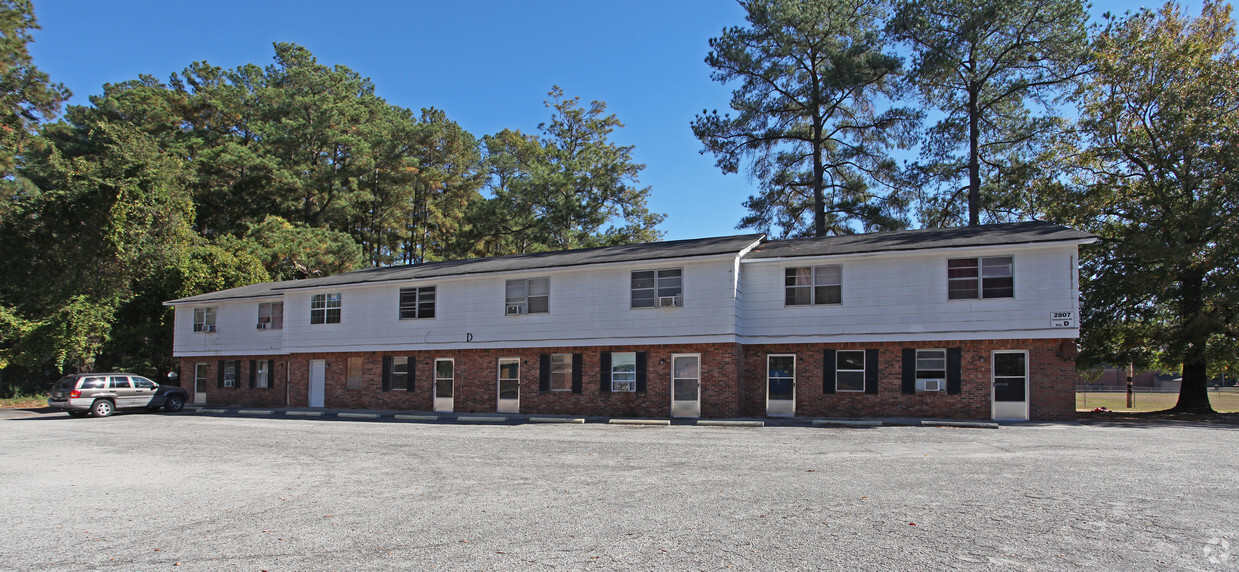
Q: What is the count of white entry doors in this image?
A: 7